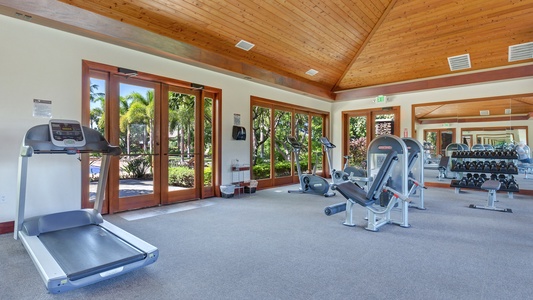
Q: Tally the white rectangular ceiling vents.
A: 4